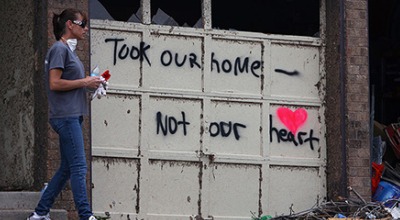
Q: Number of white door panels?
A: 12